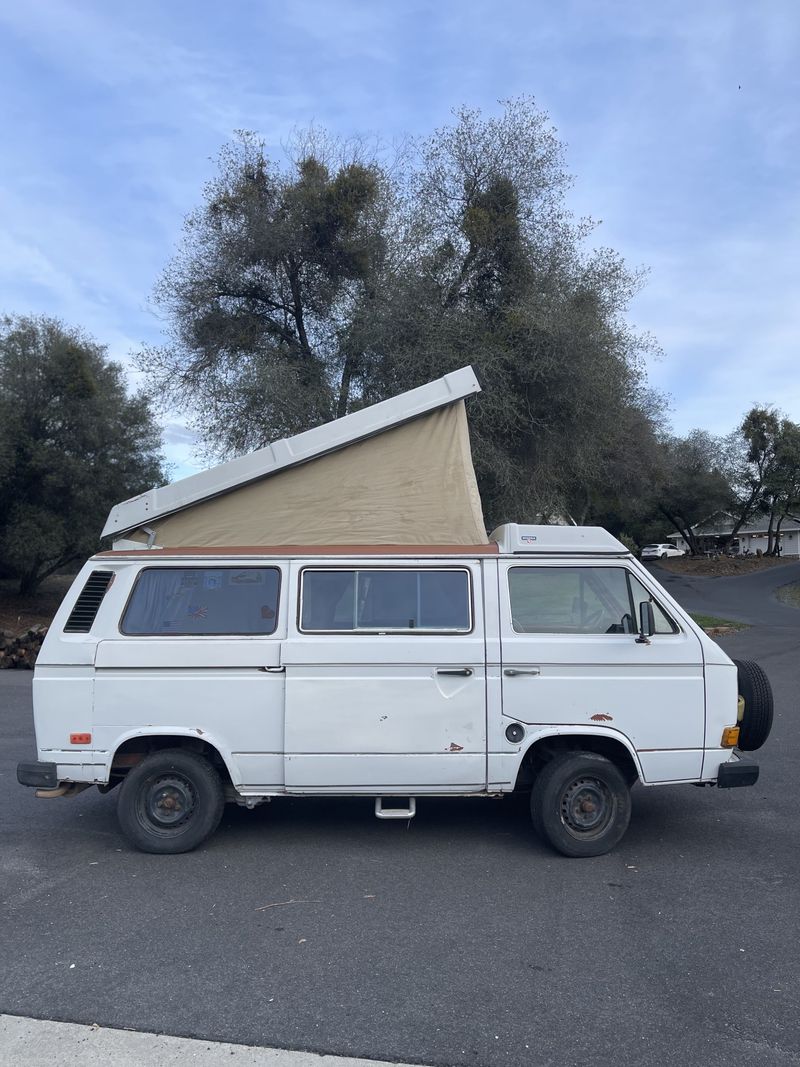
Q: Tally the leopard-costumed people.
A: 0